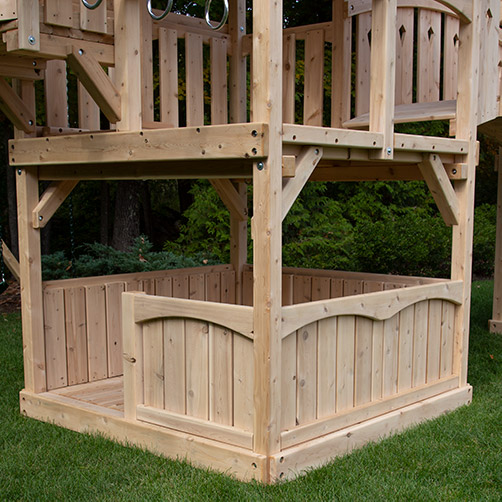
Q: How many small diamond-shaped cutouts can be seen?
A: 5